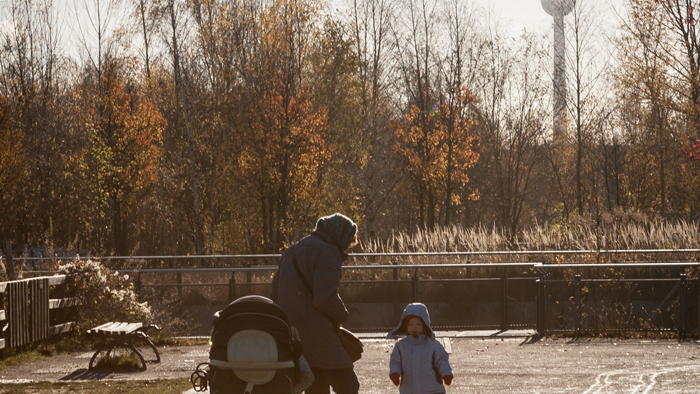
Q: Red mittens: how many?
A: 2